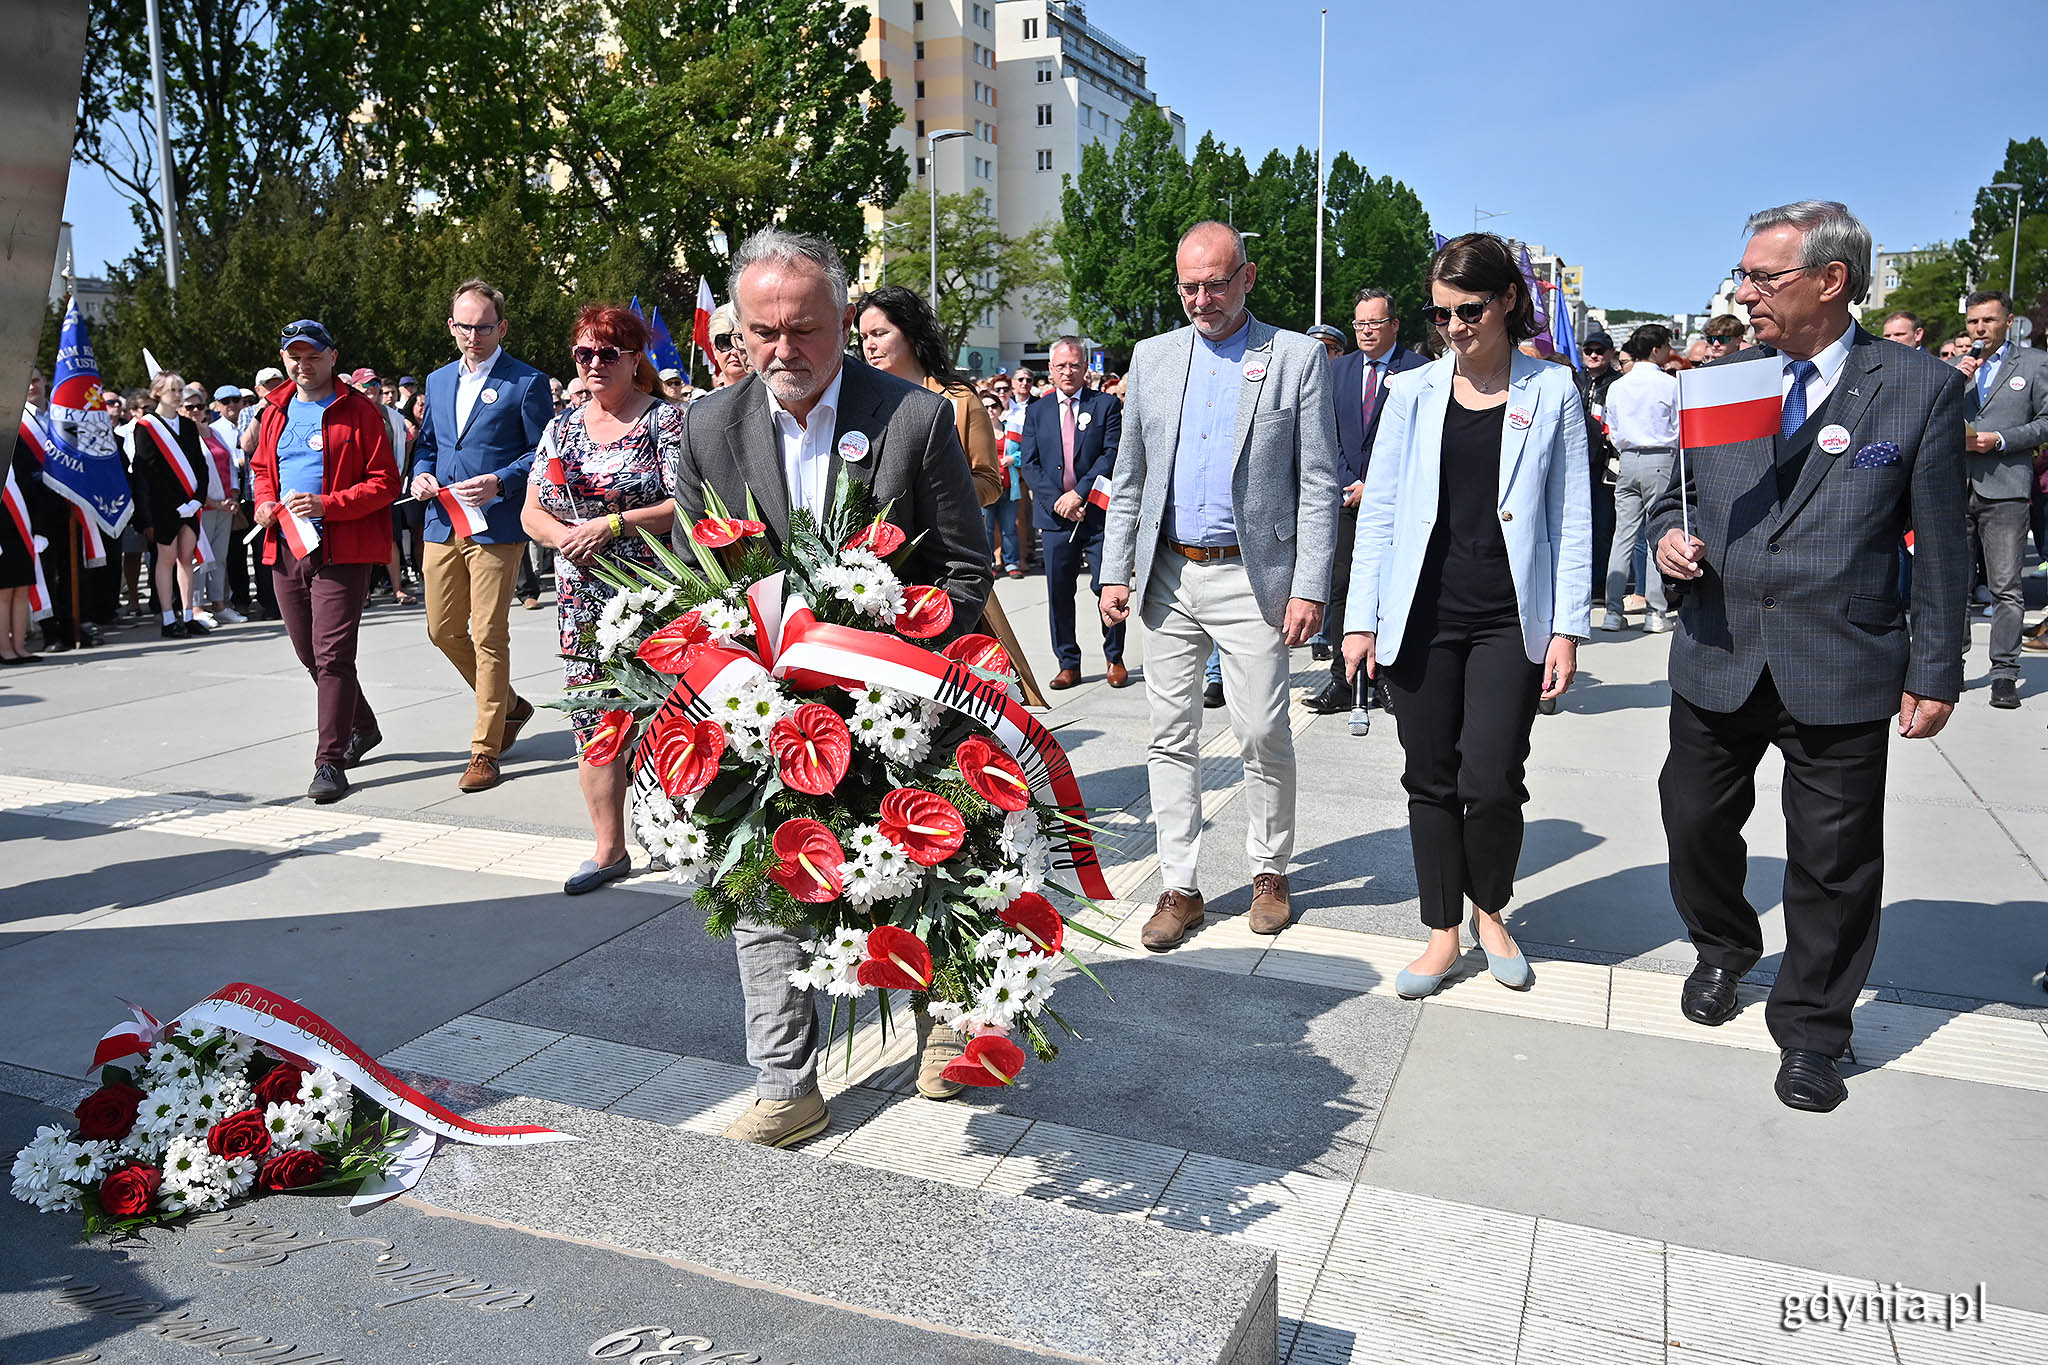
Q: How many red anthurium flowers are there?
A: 14